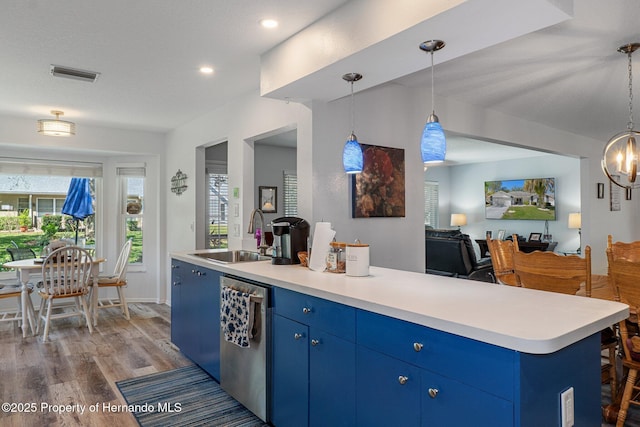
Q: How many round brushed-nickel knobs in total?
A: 10